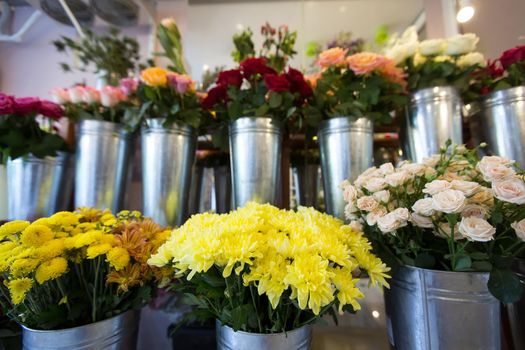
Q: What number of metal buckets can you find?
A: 10